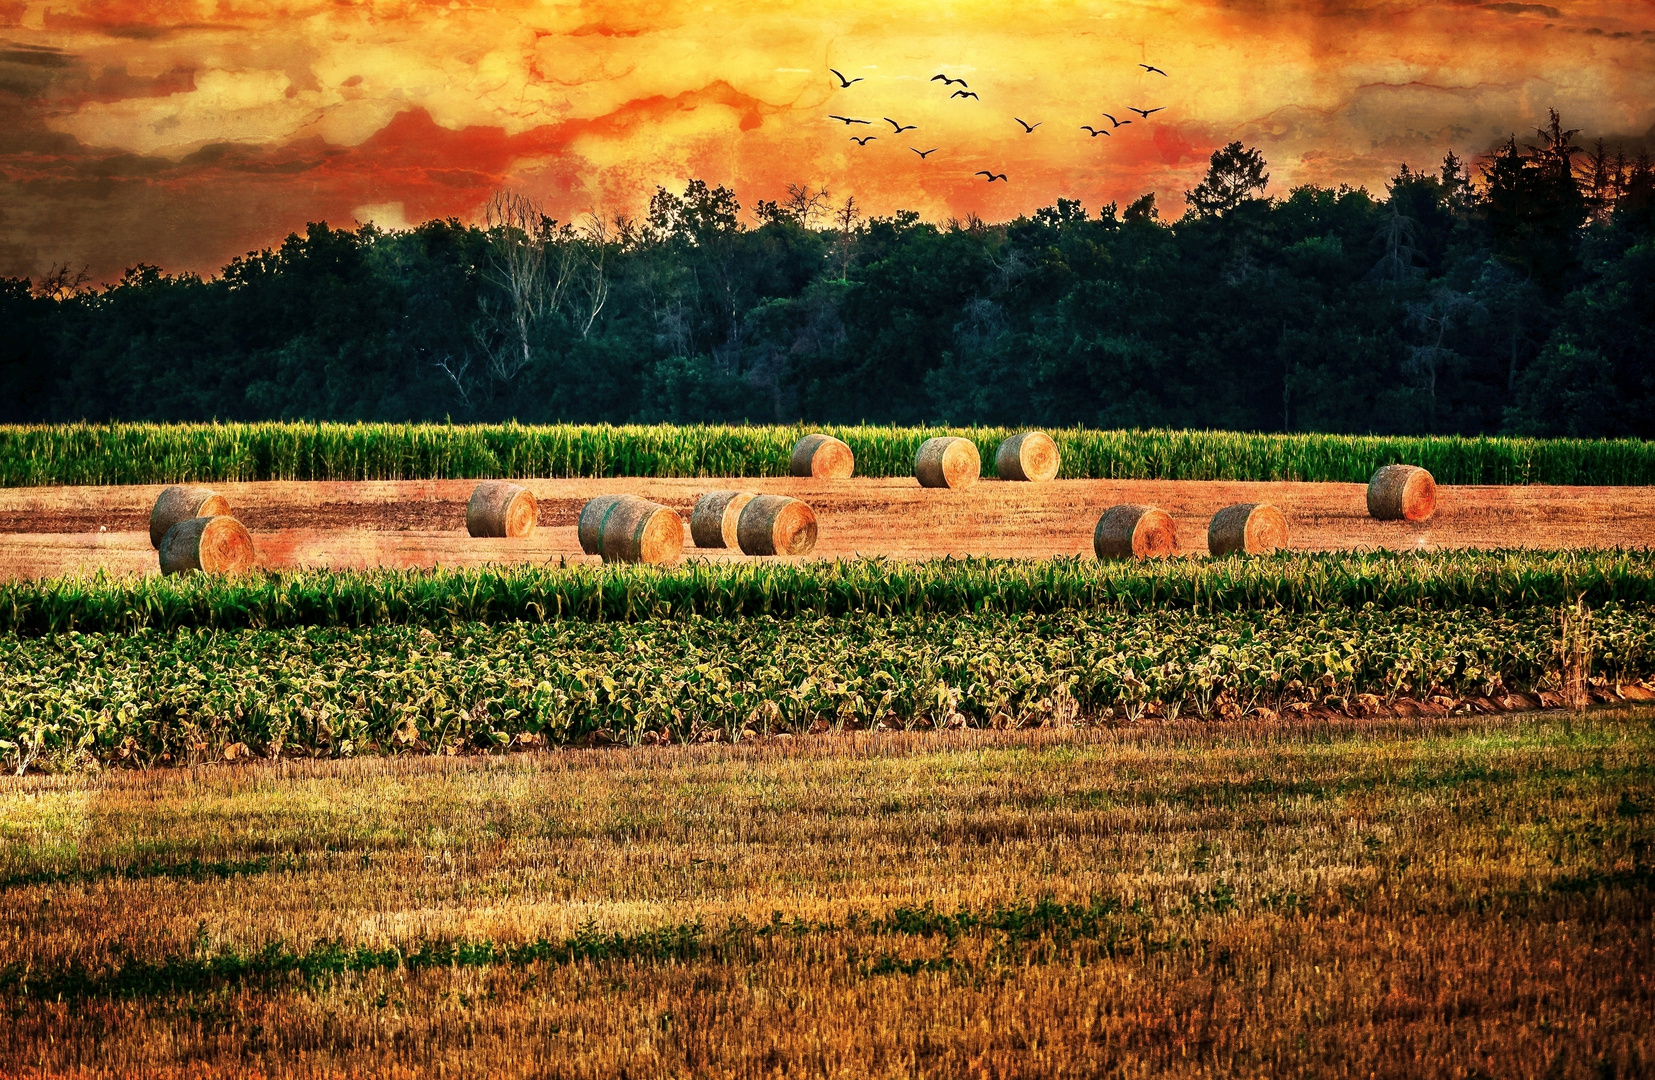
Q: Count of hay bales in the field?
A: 13